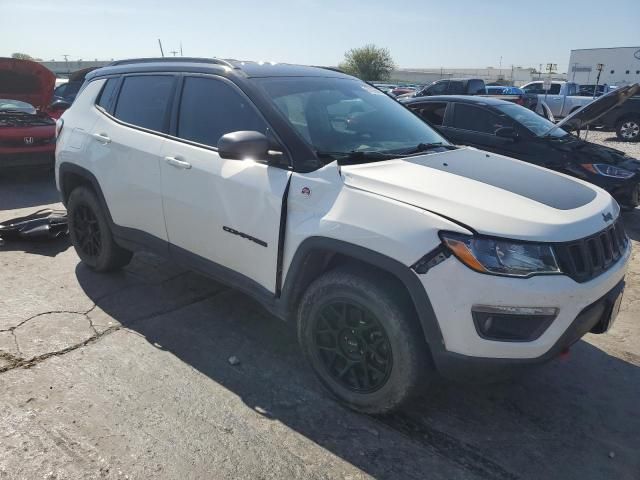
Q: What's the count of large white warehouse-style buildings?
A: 1